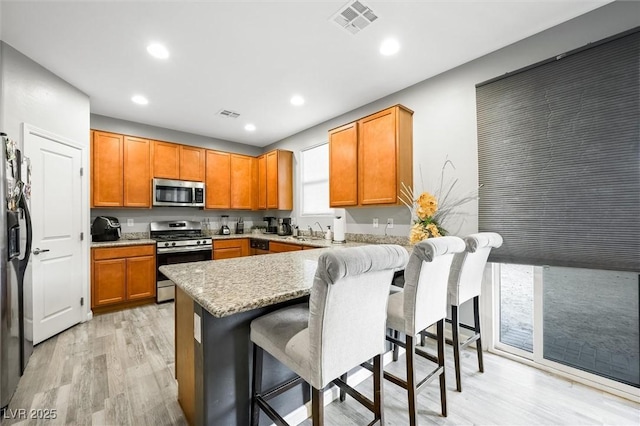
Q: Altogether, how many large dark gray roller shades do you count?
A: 1